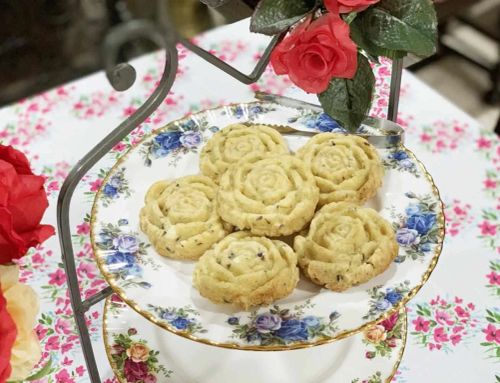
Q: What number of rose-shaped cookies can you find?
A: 6